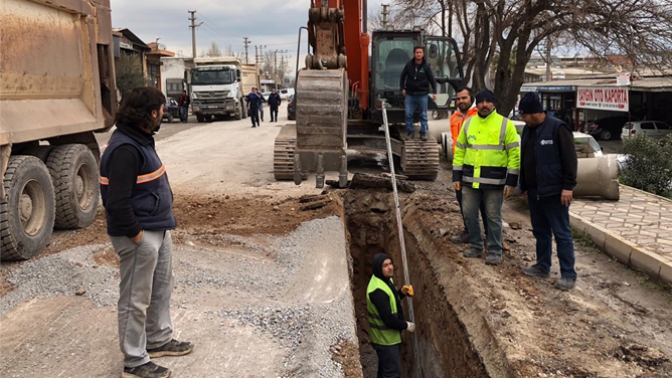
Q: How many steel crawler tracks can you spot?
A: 2